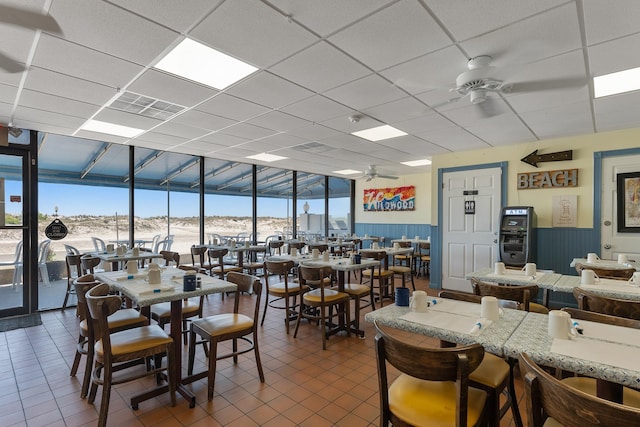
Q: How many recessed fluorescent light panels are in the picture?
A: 7